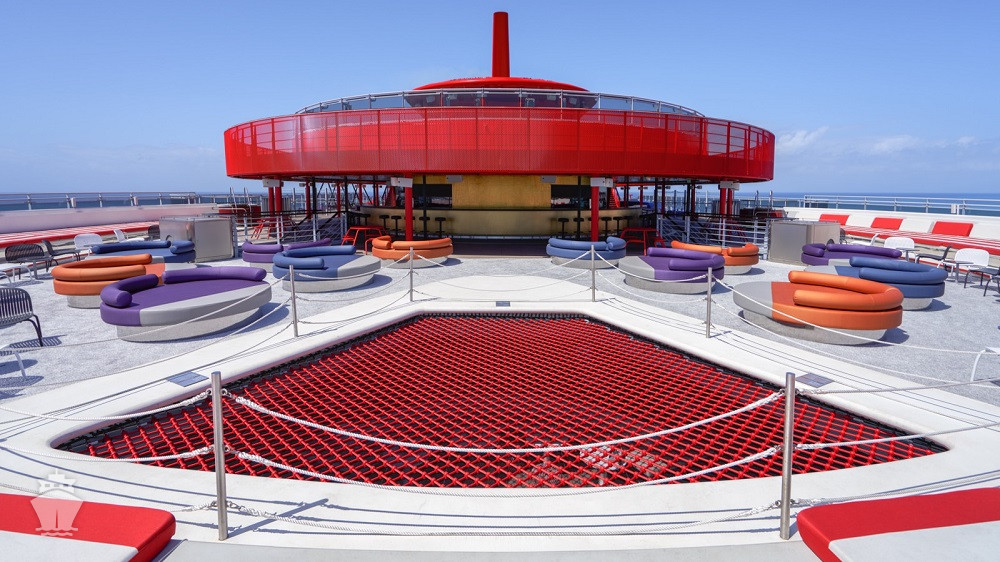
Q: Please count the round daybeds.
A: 12